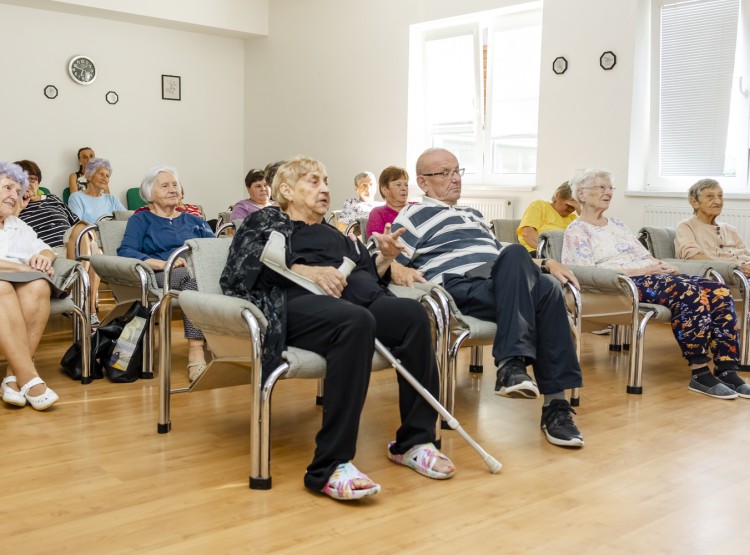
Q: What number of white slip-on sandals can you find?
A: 2